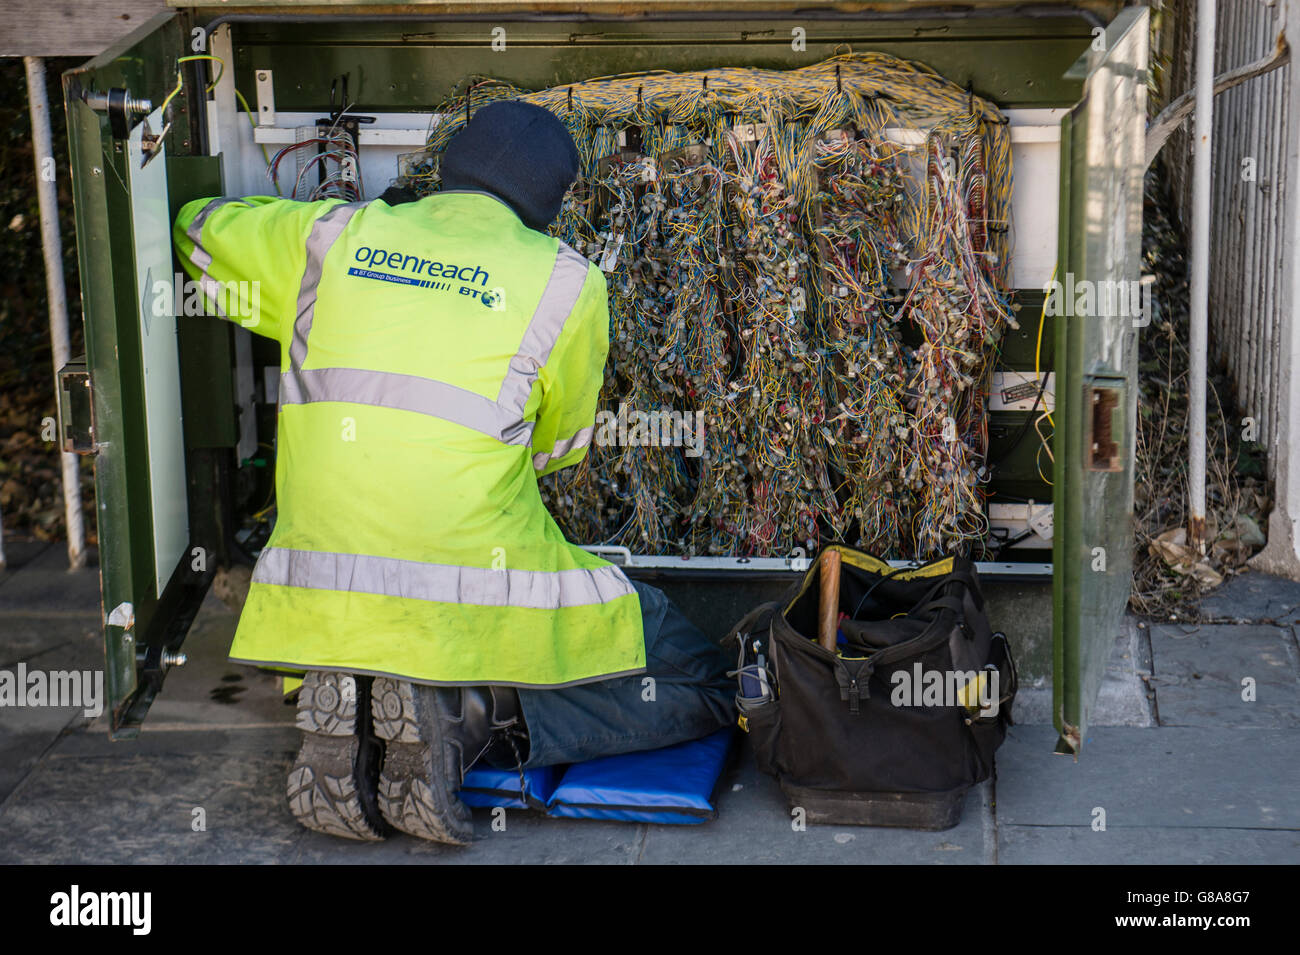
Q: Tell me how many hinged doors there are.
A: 2